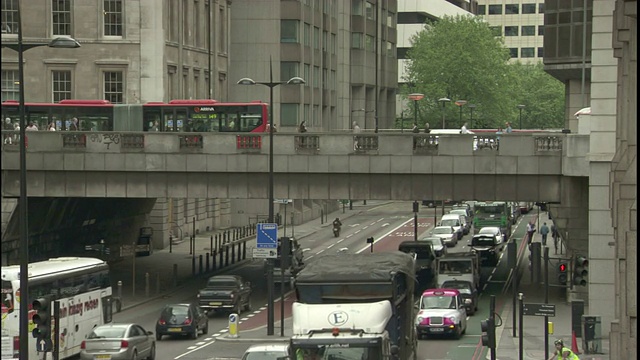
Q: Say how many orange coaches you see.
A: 0